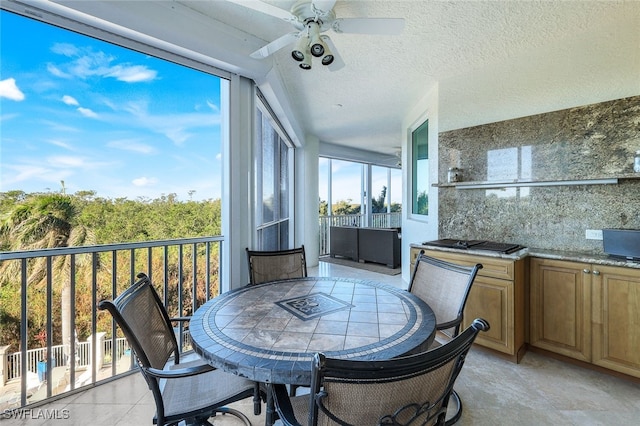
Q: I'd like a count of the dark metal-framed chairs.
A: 4